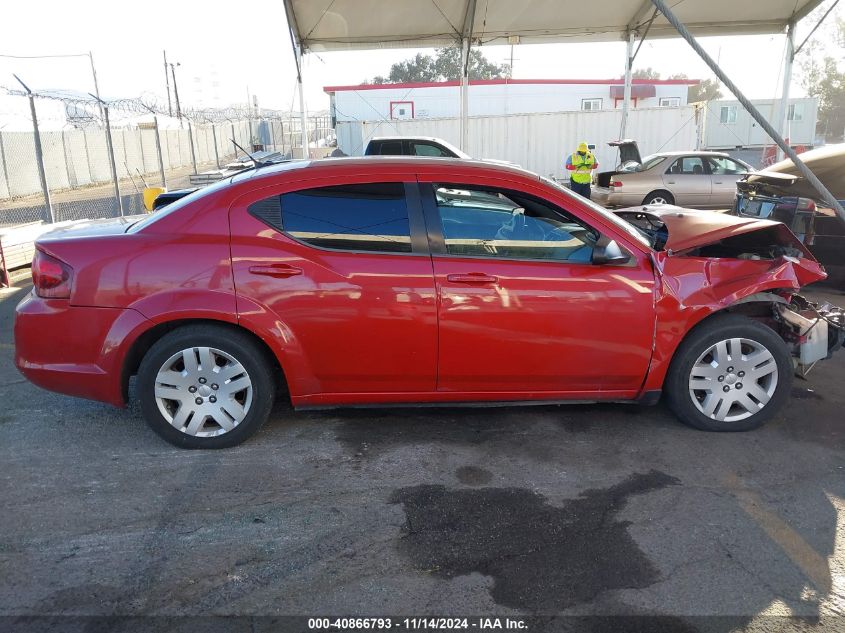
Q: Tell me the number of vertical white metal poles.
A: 4